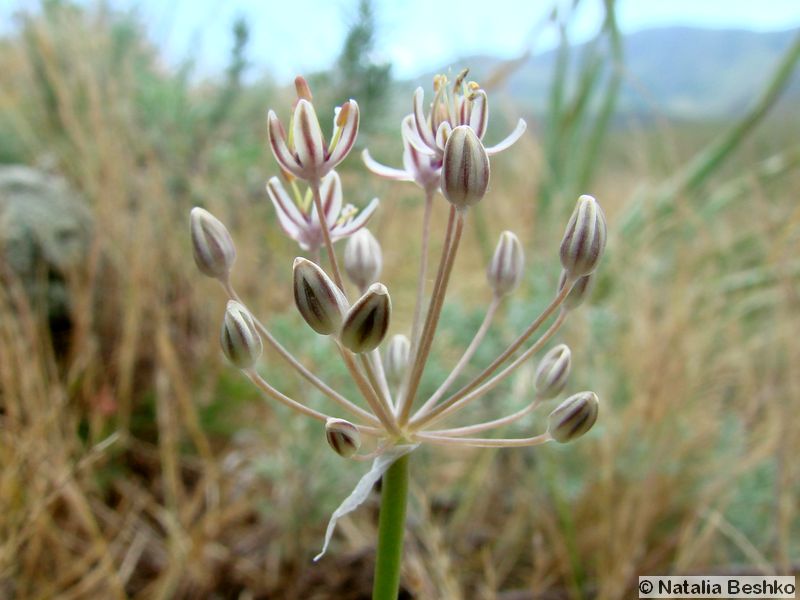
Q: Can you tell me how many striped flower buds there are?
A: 13